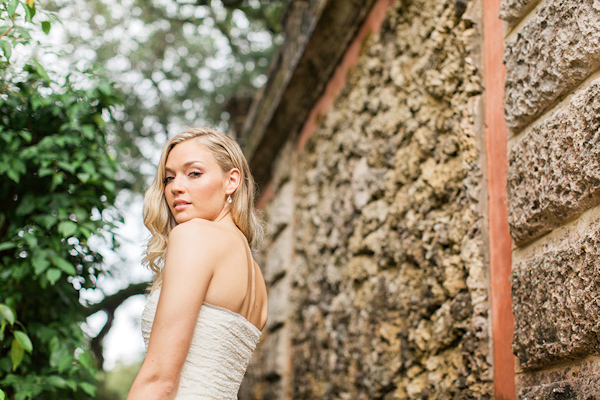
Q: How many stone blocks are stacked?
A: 5